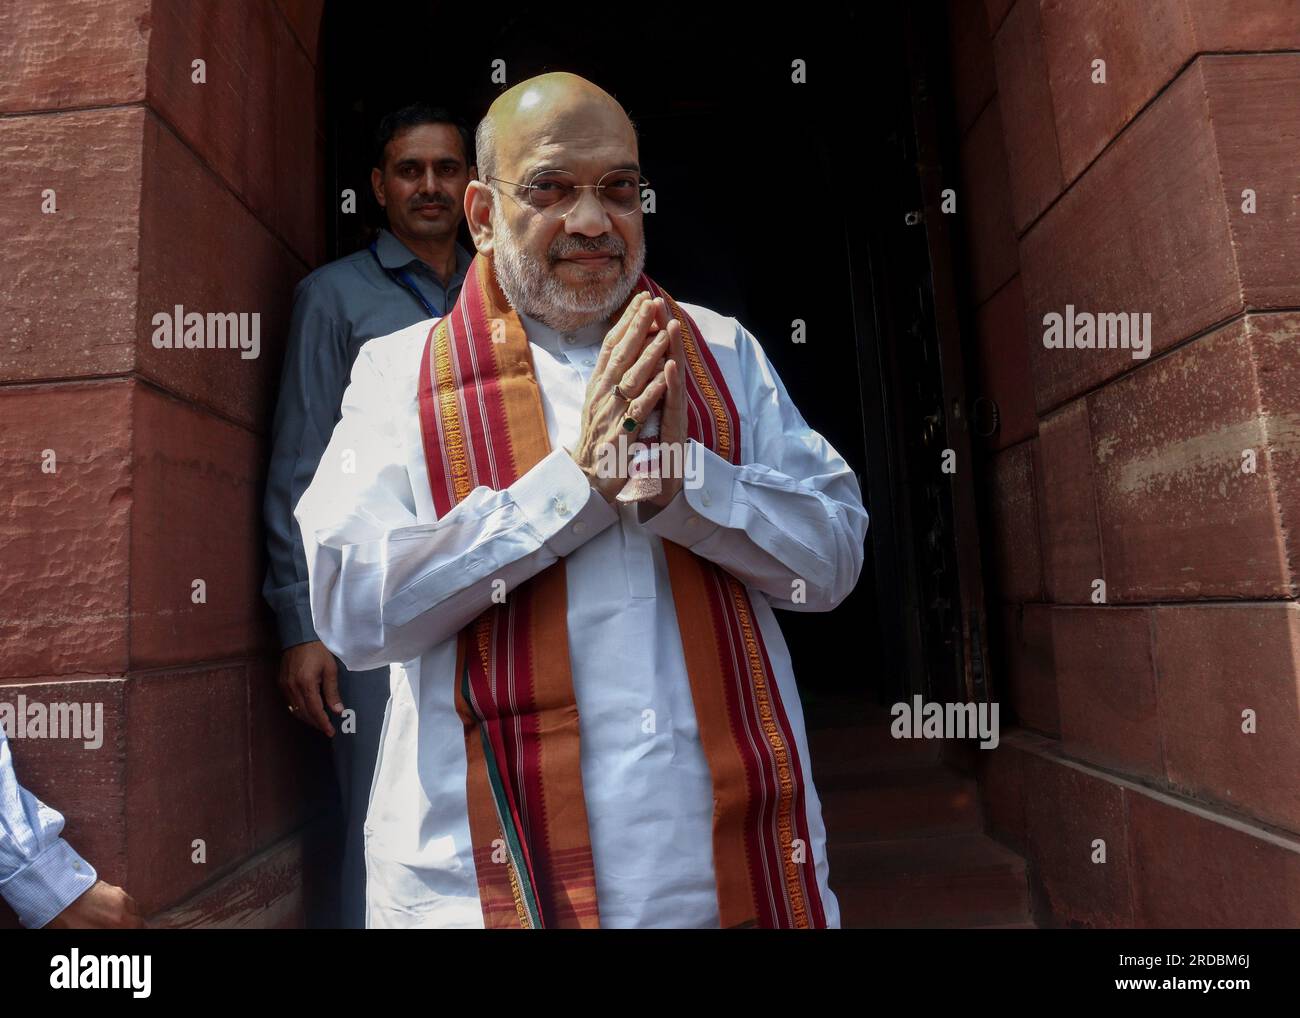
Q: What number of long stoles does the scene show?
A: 1